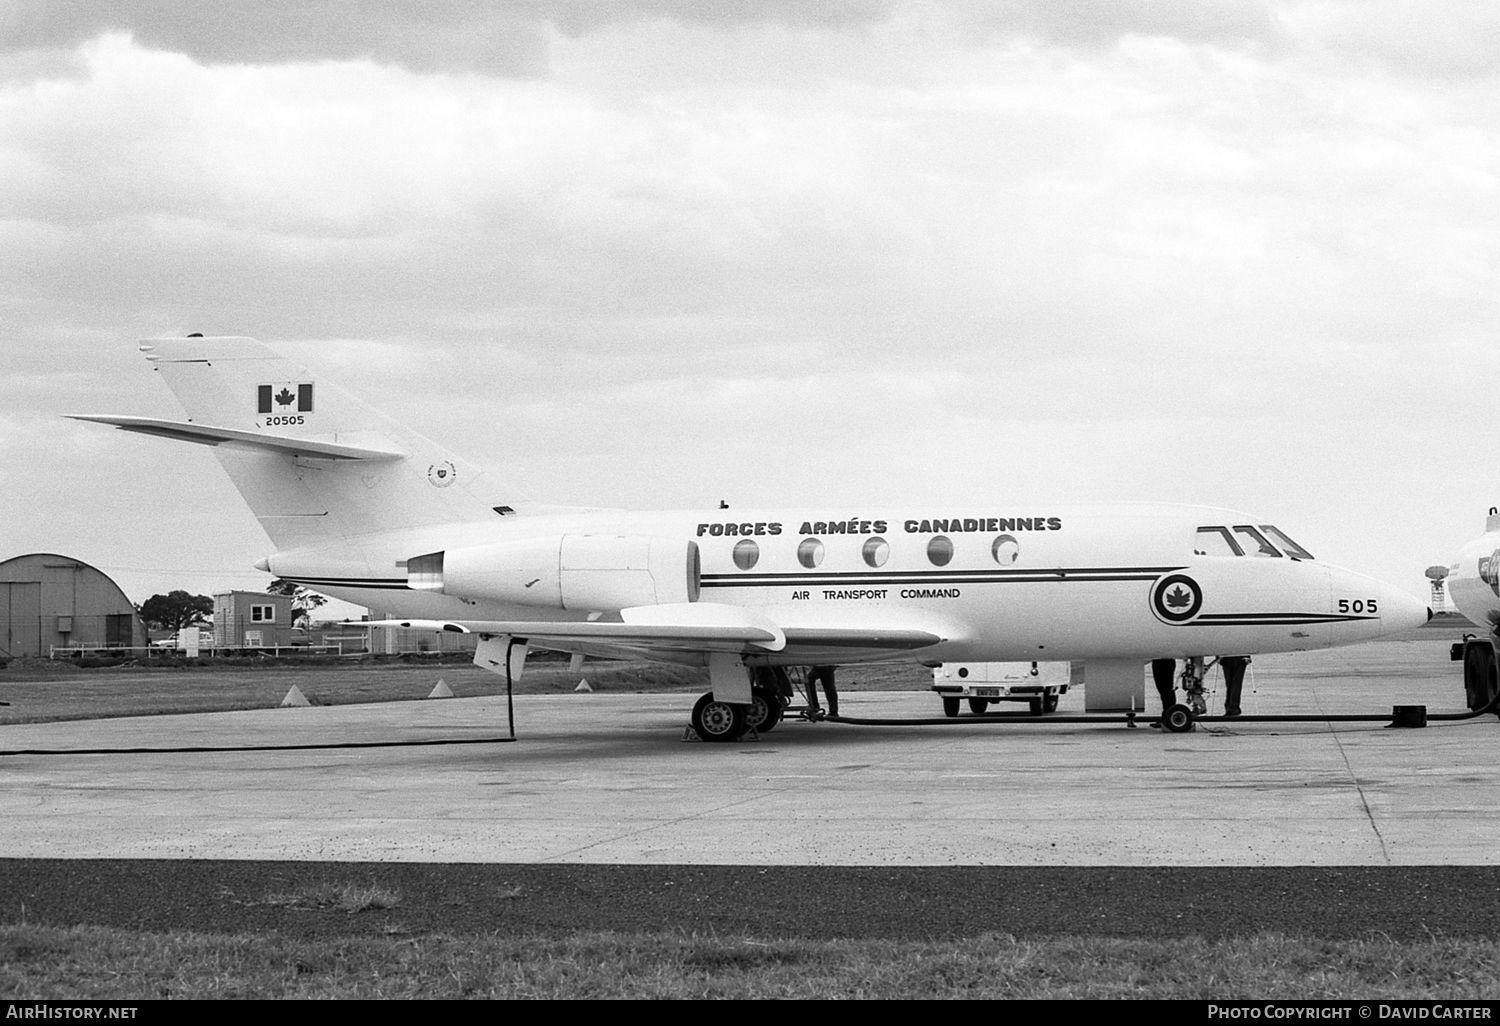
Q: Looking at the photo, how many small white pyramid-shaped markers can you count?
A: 3